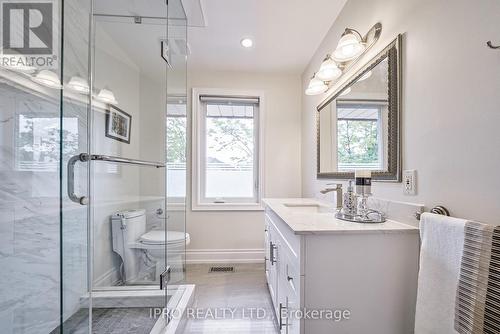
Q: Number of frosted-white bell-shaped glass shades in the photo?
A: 3